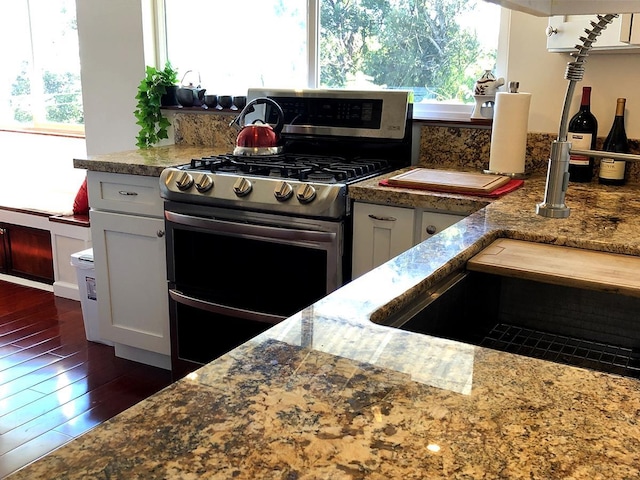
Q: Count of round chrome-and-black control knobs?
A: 5